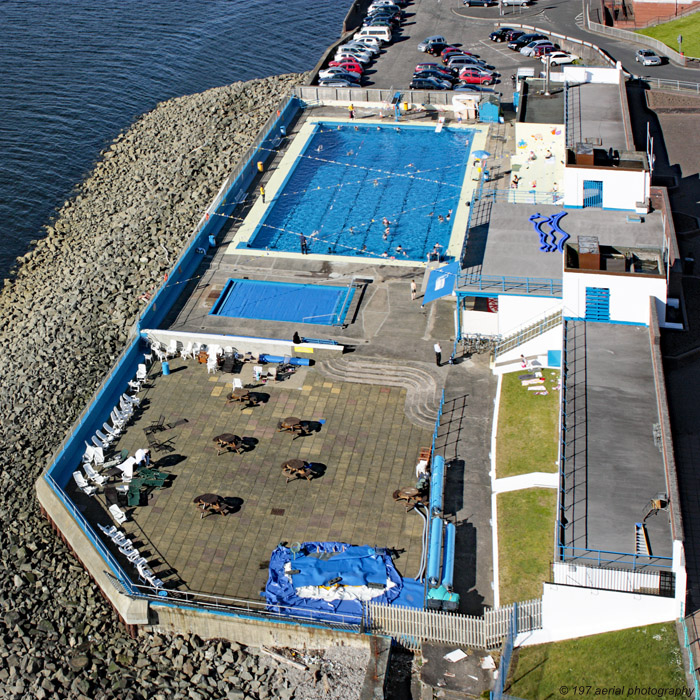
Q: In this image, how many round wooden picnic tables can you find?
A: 6